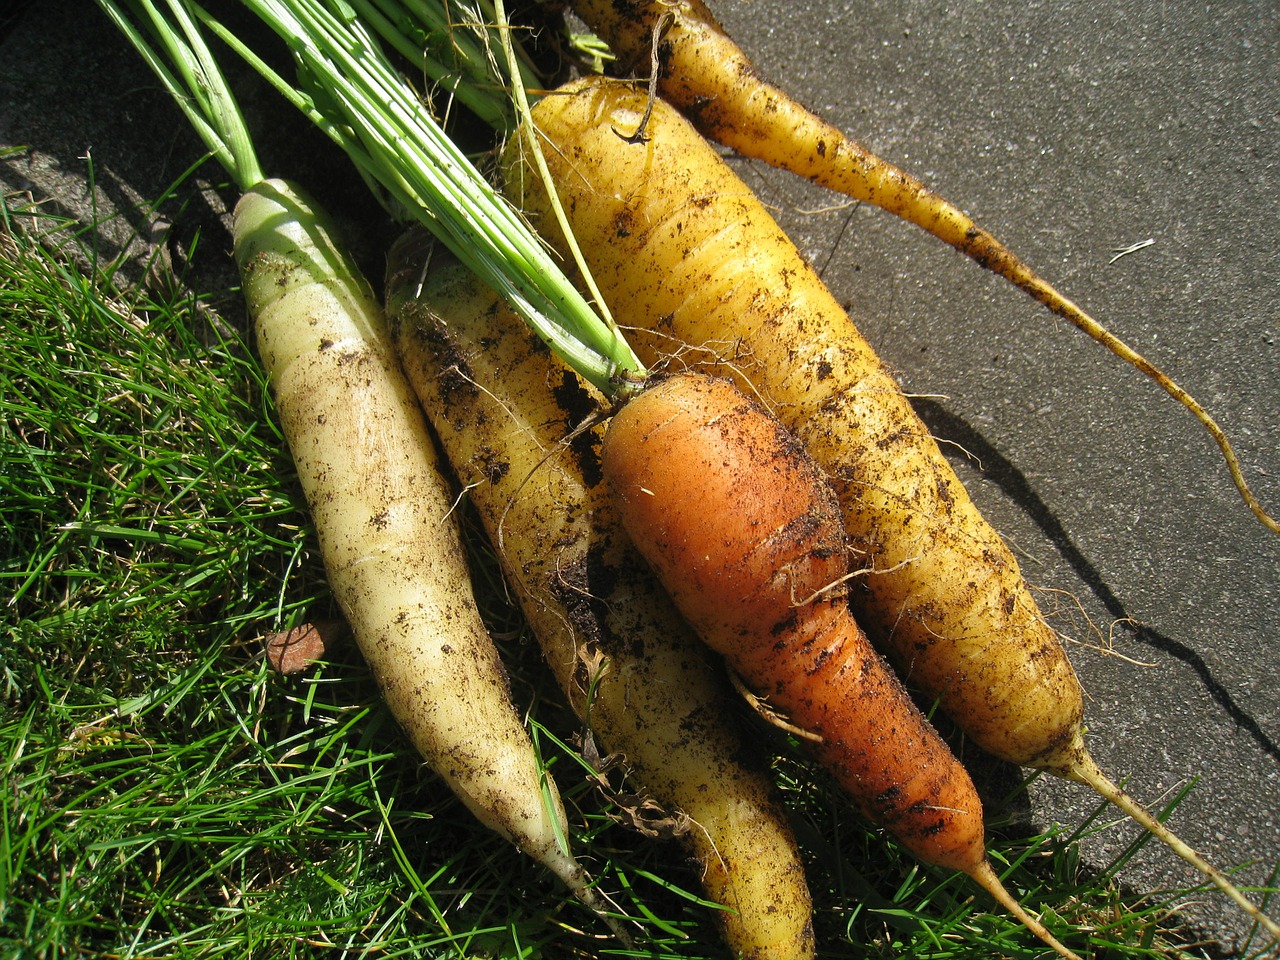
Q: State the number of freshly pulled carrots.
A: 5